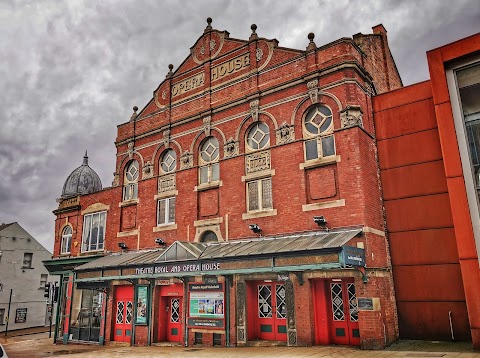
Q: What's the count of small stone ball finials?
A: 5